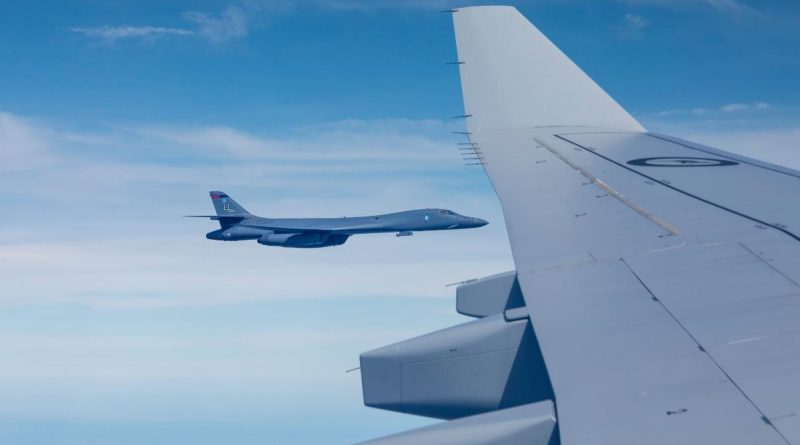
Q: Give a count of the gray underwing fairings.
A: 3